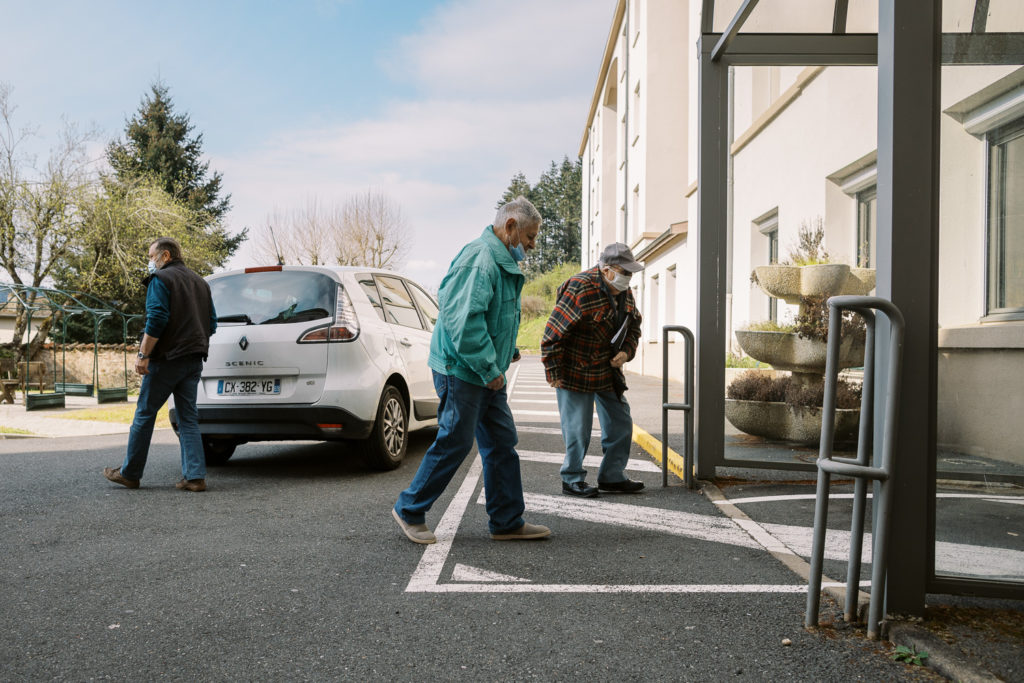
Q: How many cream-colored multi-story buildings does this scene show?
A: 1